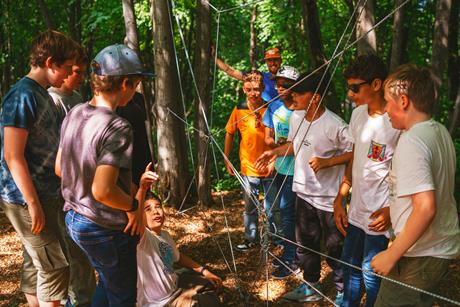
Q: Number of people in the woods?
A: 11